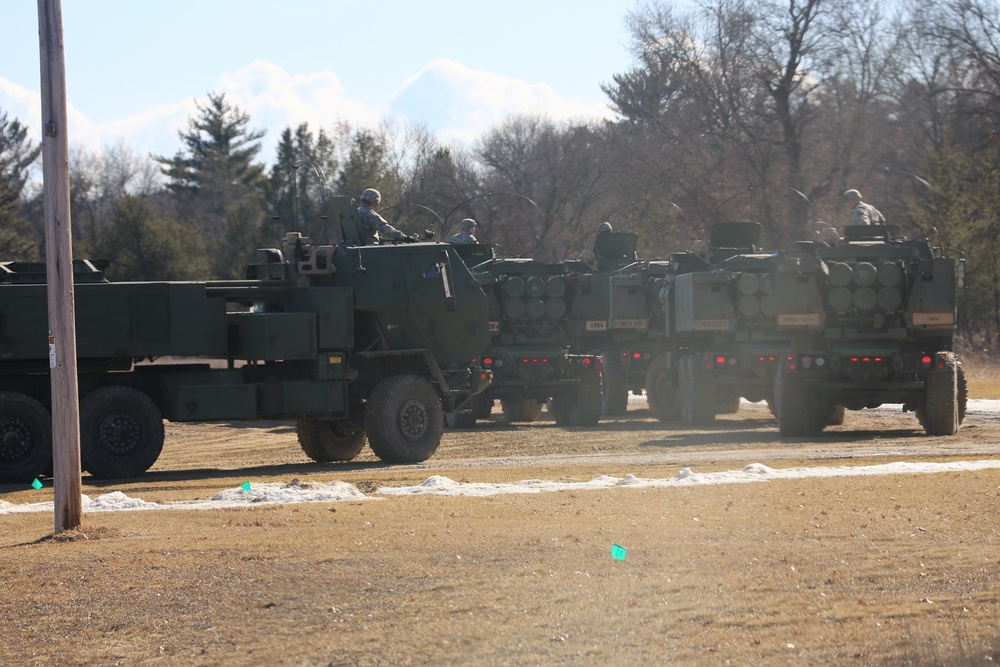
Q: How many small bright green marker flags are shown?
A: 3